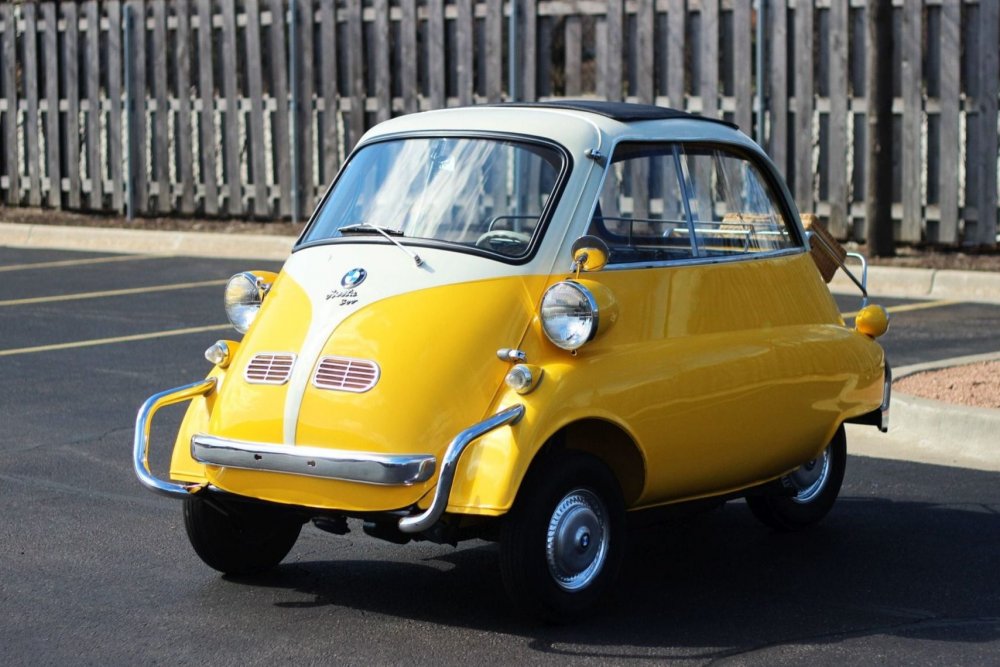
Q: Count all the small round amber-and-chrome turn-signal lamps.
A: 2